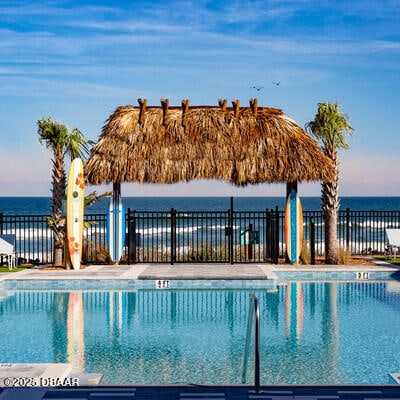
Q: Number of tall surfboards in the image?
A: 3